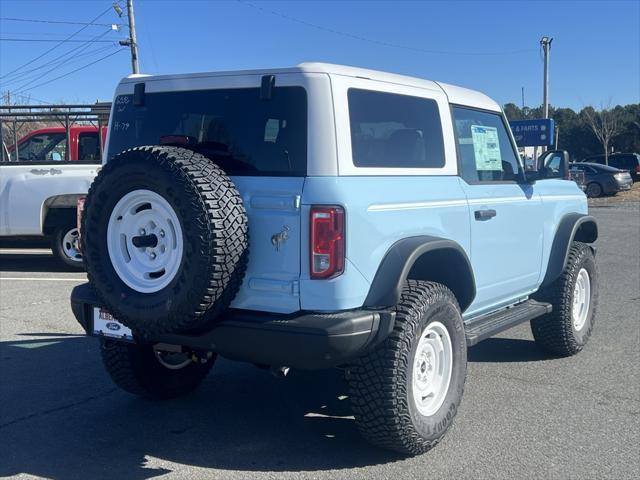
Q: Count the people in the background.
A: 0